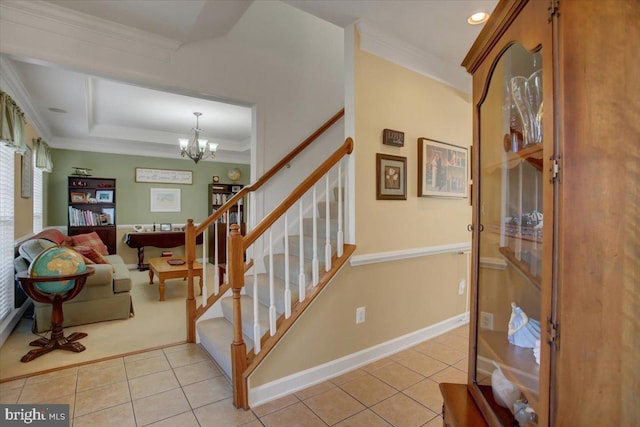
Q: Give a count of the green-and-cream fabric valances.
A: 2